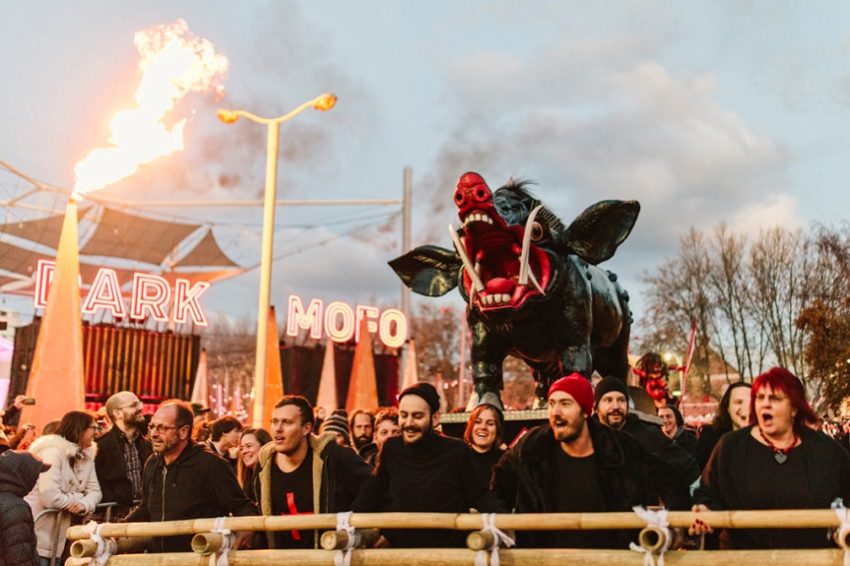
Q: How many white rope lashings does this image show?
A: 6